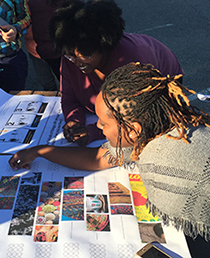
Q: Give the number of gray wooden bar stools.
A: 0